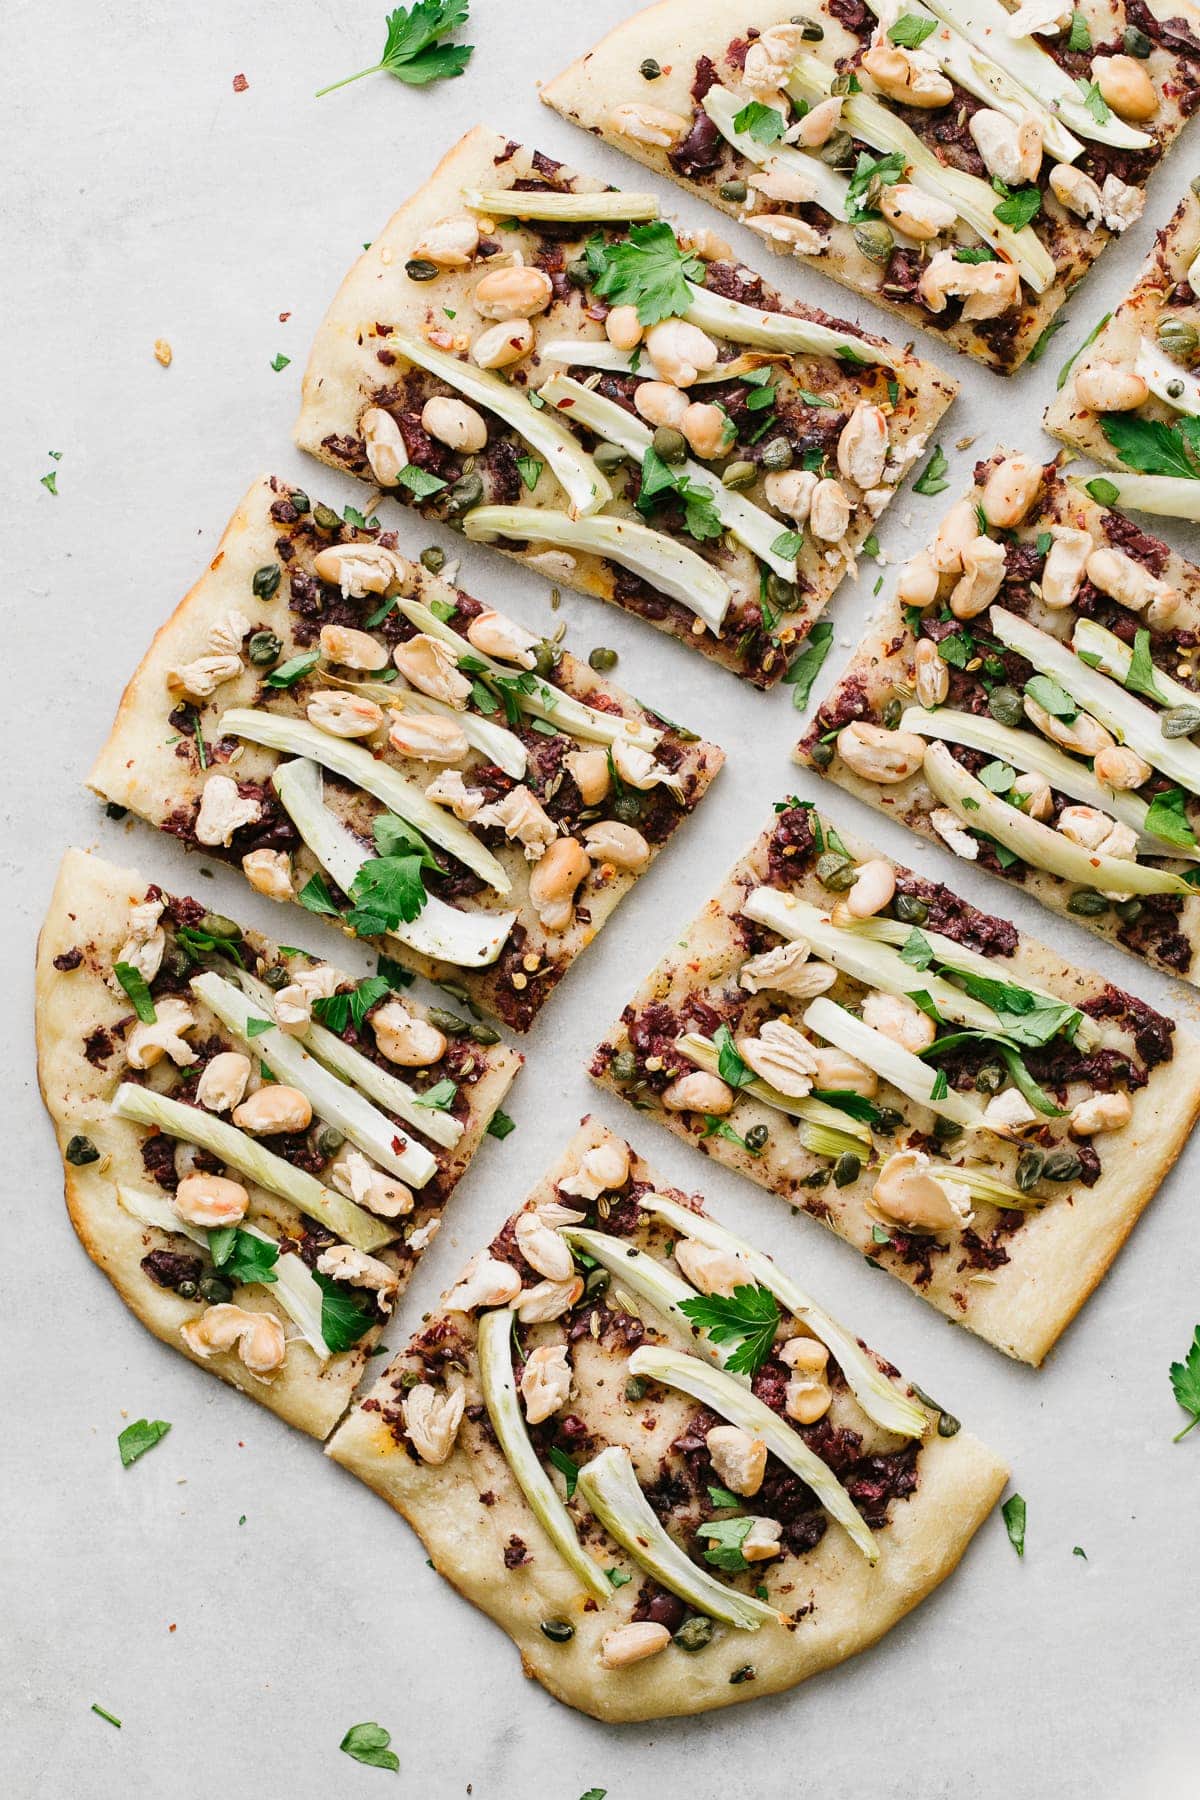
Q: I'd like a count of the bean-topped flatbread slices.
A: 8